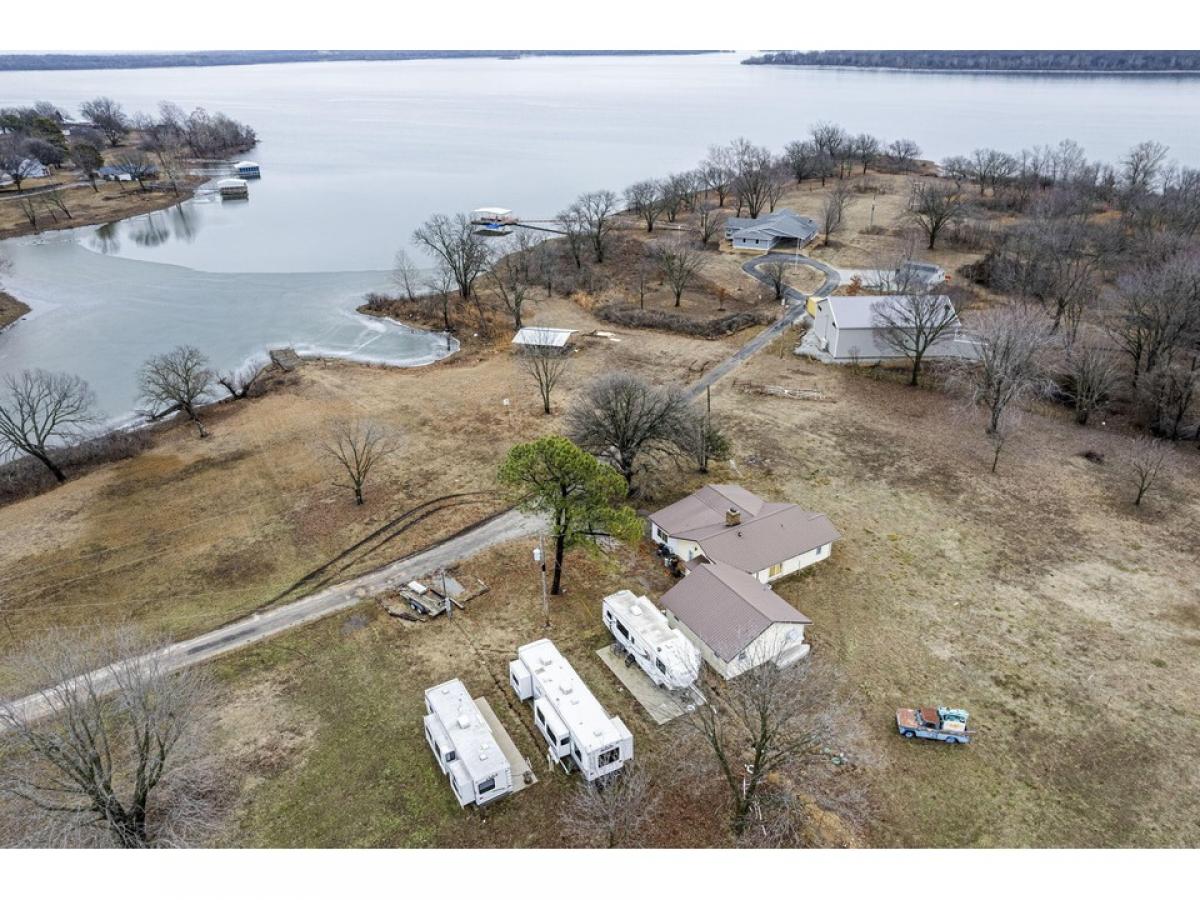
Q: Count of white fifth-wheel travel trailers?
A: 3